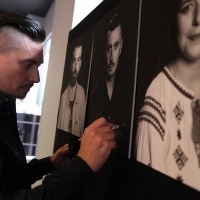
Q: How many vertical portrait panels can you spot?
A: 3